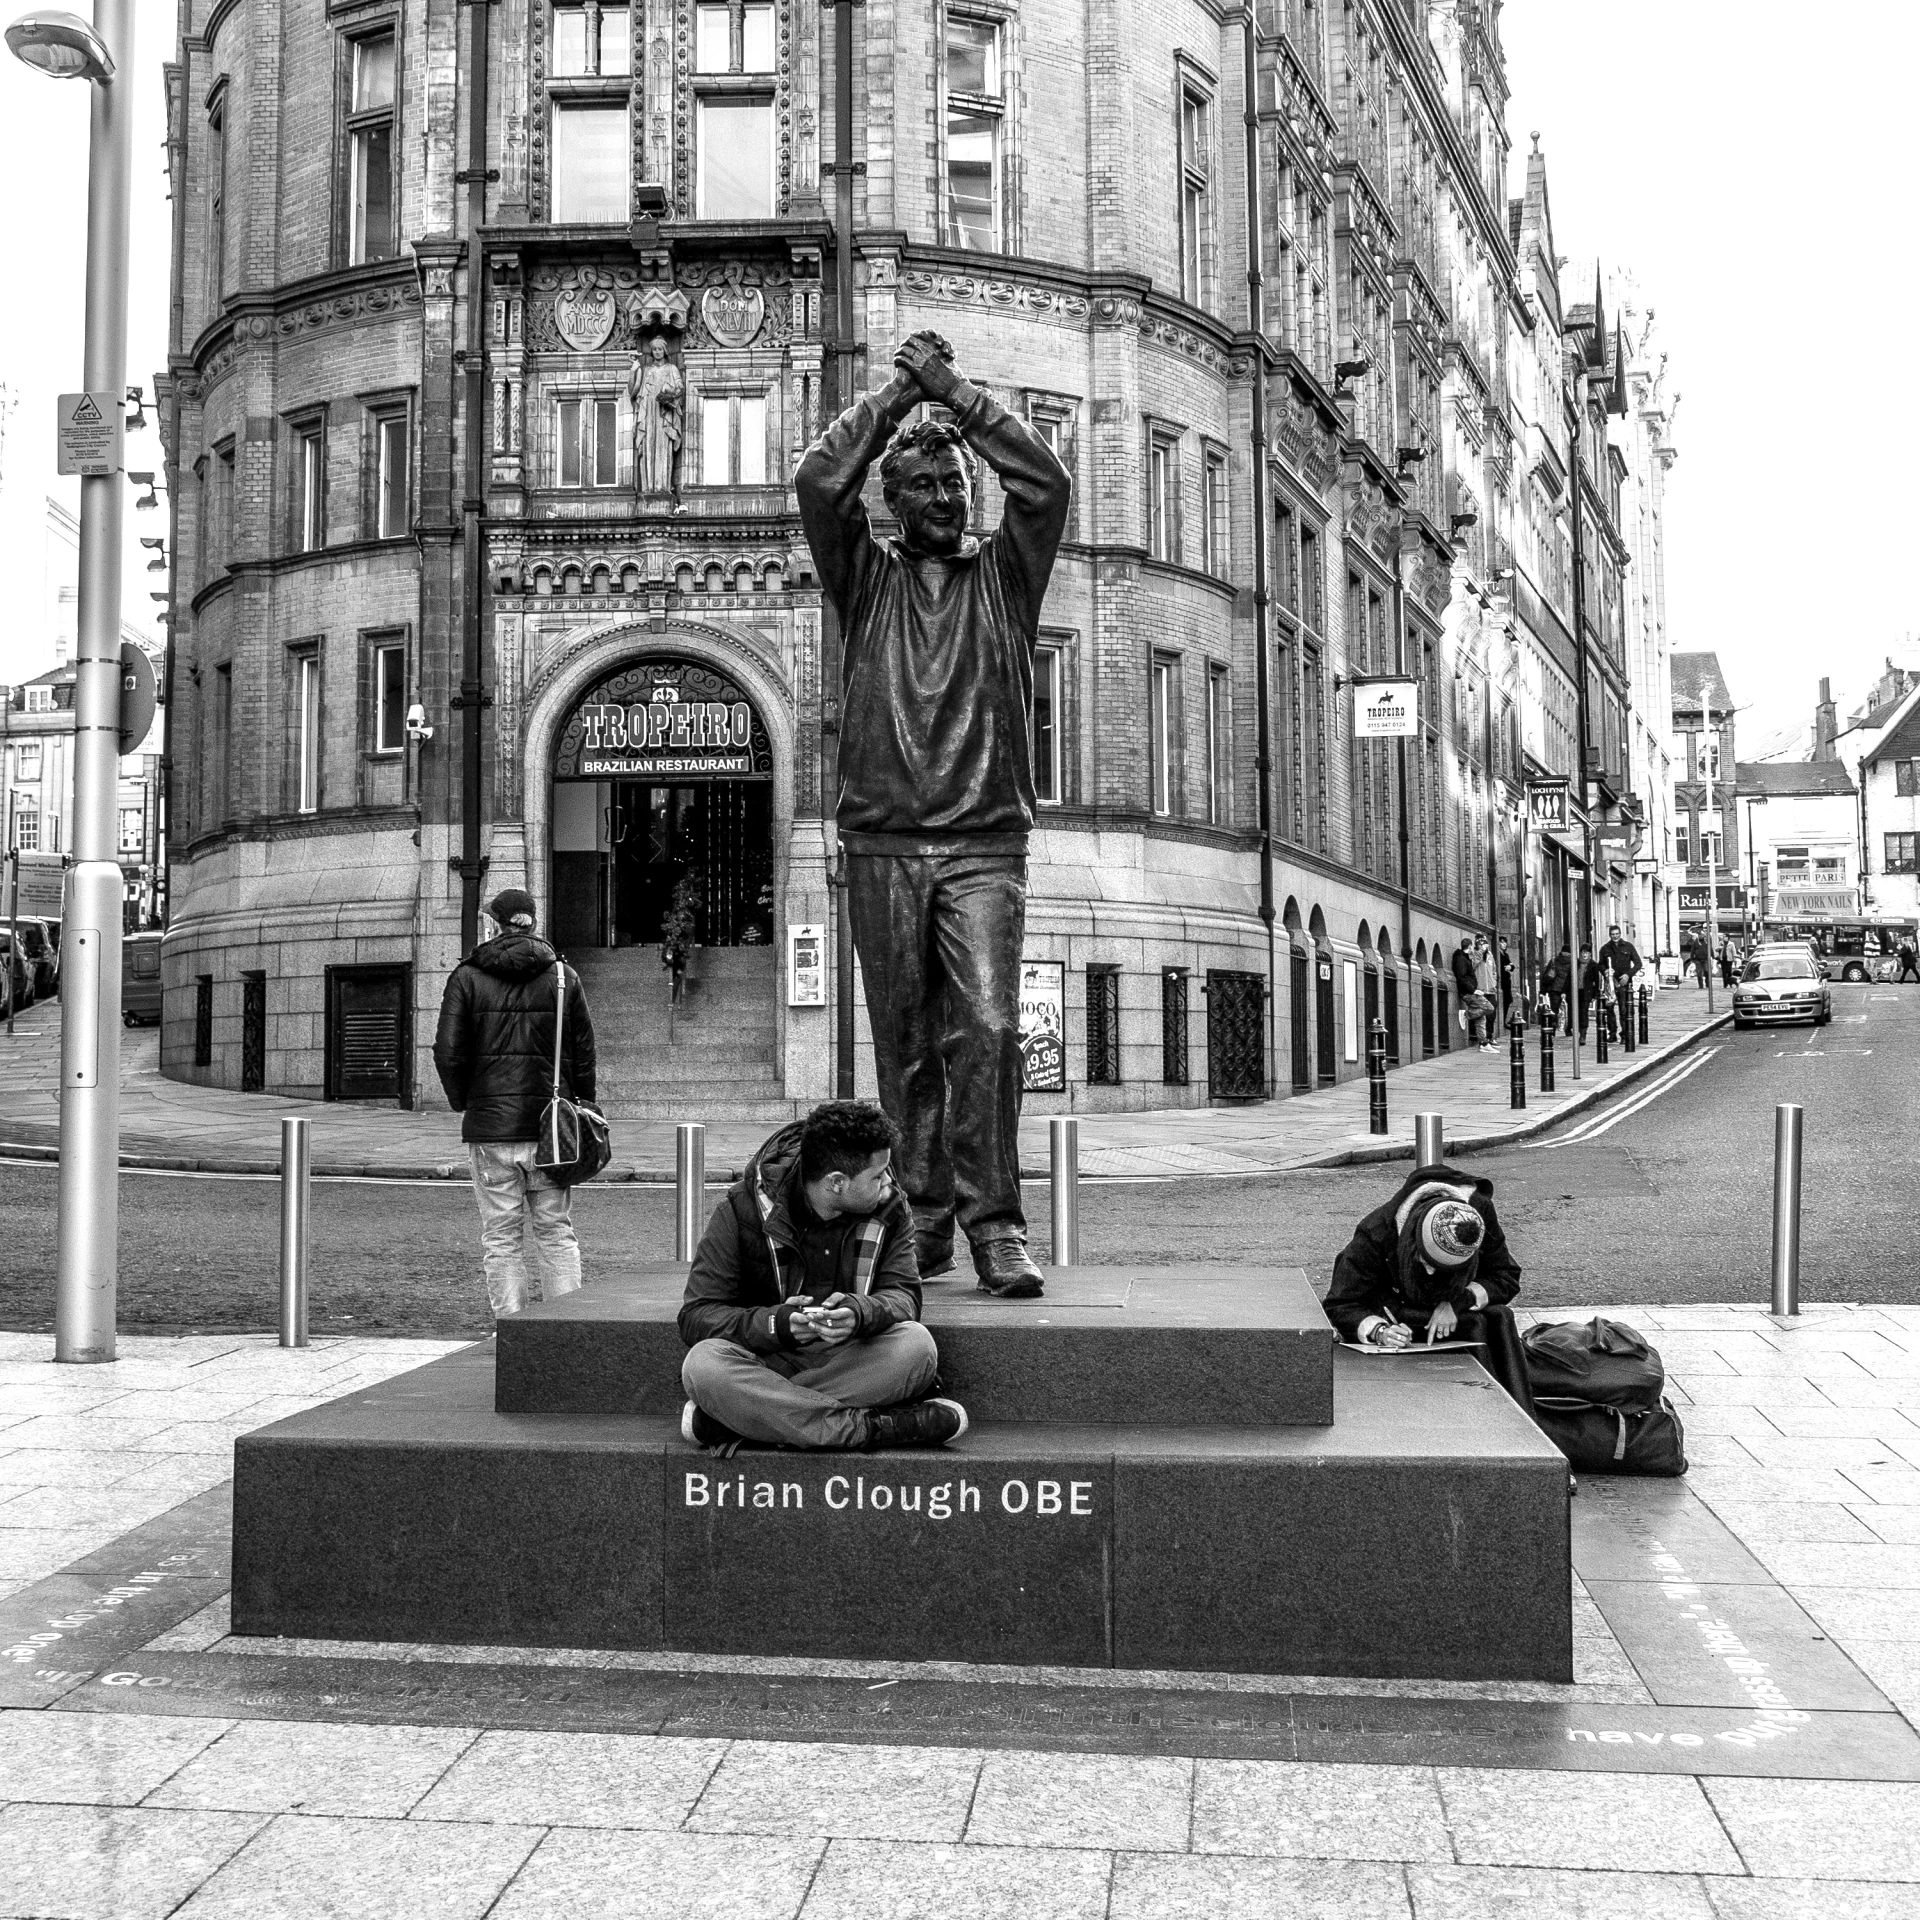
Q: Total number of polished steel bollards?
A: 5